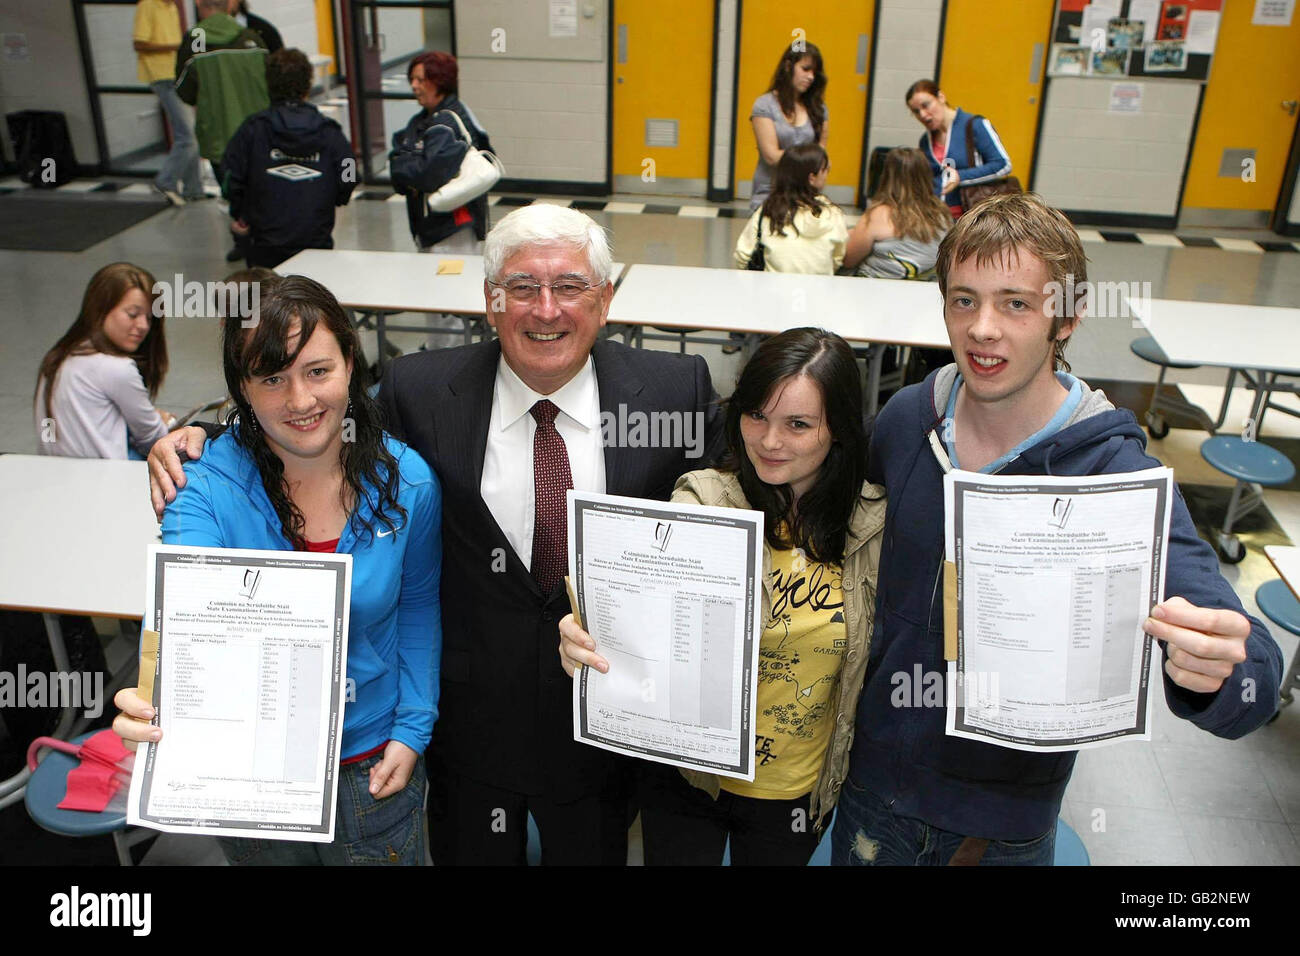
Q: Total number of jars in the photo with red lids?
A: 0